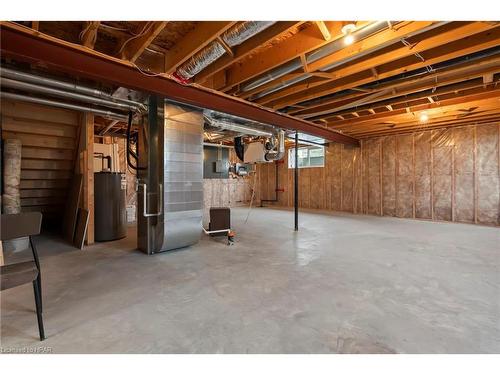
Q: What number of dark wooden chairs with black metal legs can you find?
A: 1